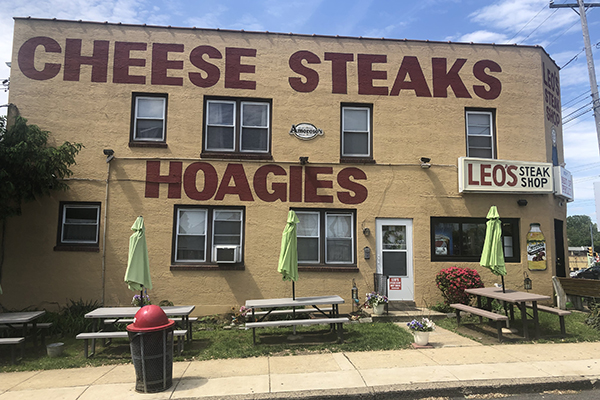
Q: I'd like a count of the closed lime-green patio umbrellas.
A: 3